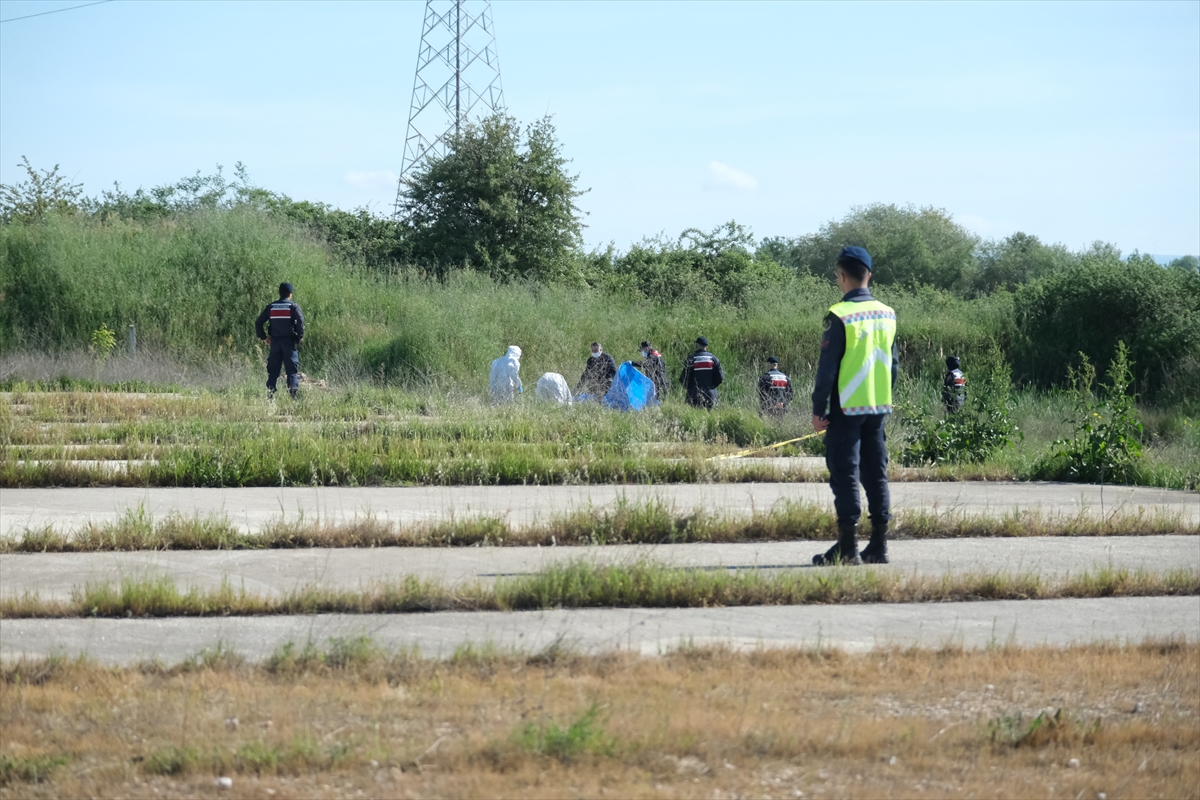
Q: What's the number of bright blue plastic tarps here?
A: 1